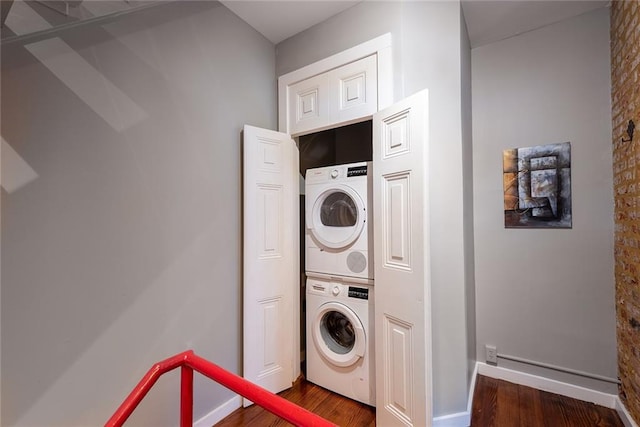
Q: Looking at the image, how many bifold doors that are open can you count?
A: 2